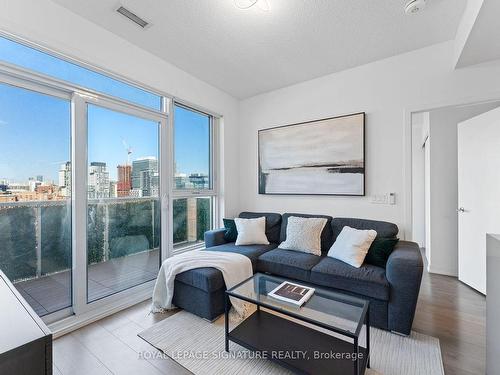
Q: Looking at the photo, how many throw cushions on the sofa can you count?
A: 5